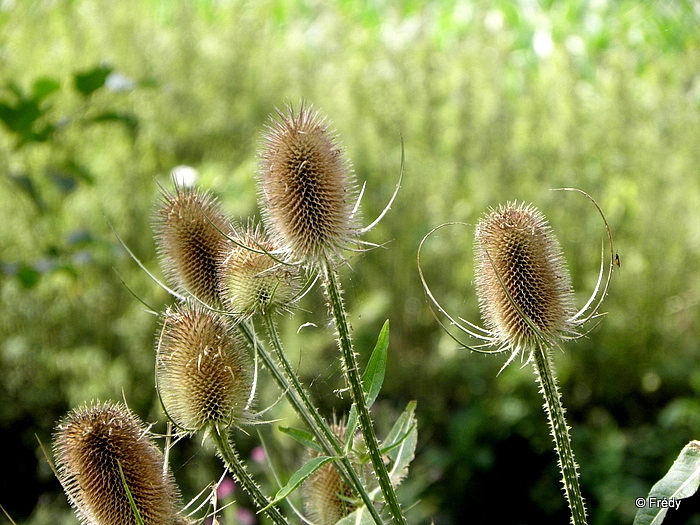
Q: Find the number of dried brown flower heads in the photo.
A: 7